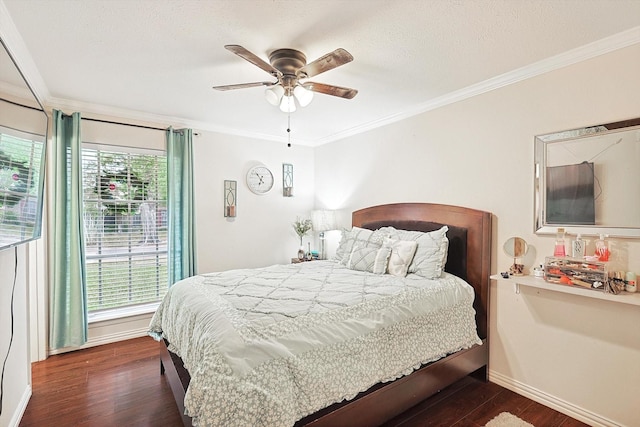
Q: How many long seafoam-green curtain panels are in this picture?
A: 2